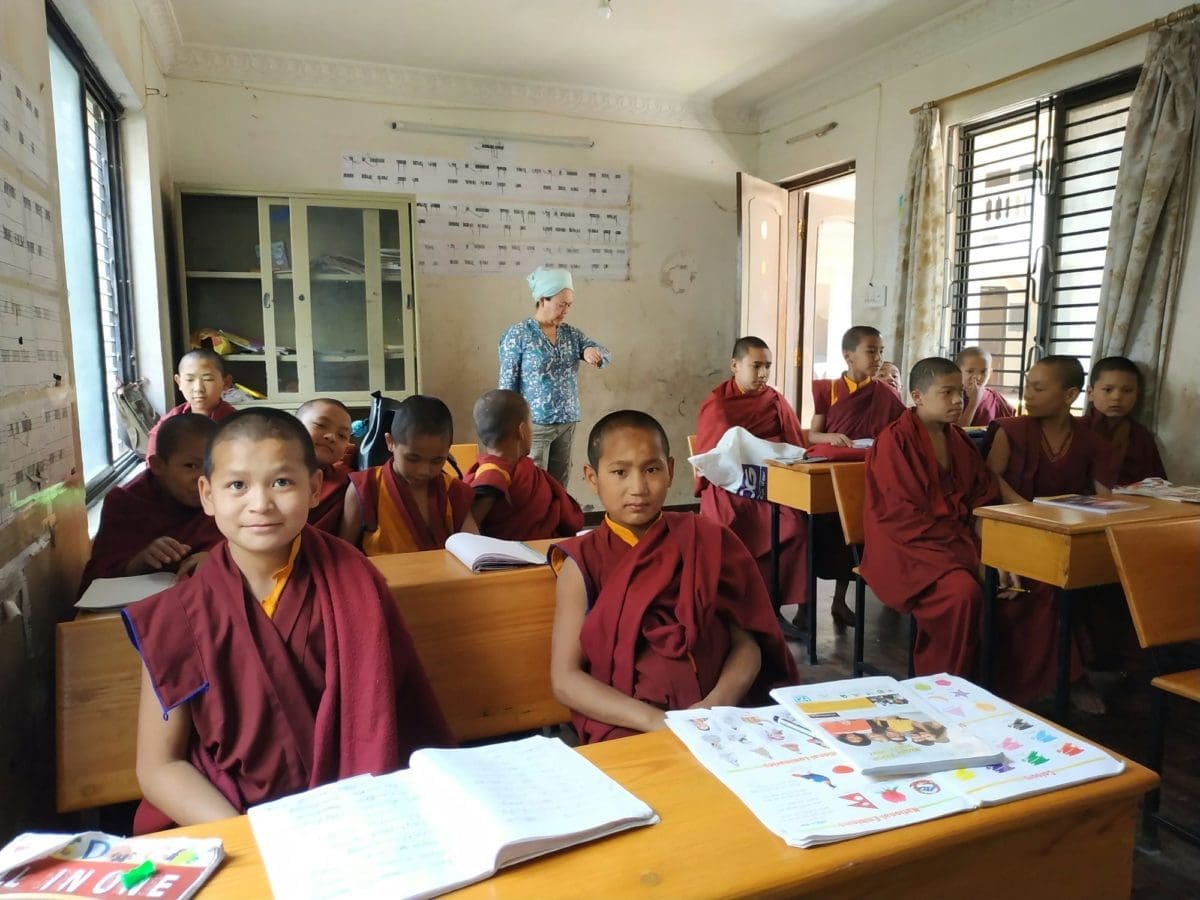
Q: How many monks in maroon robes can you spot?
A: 14